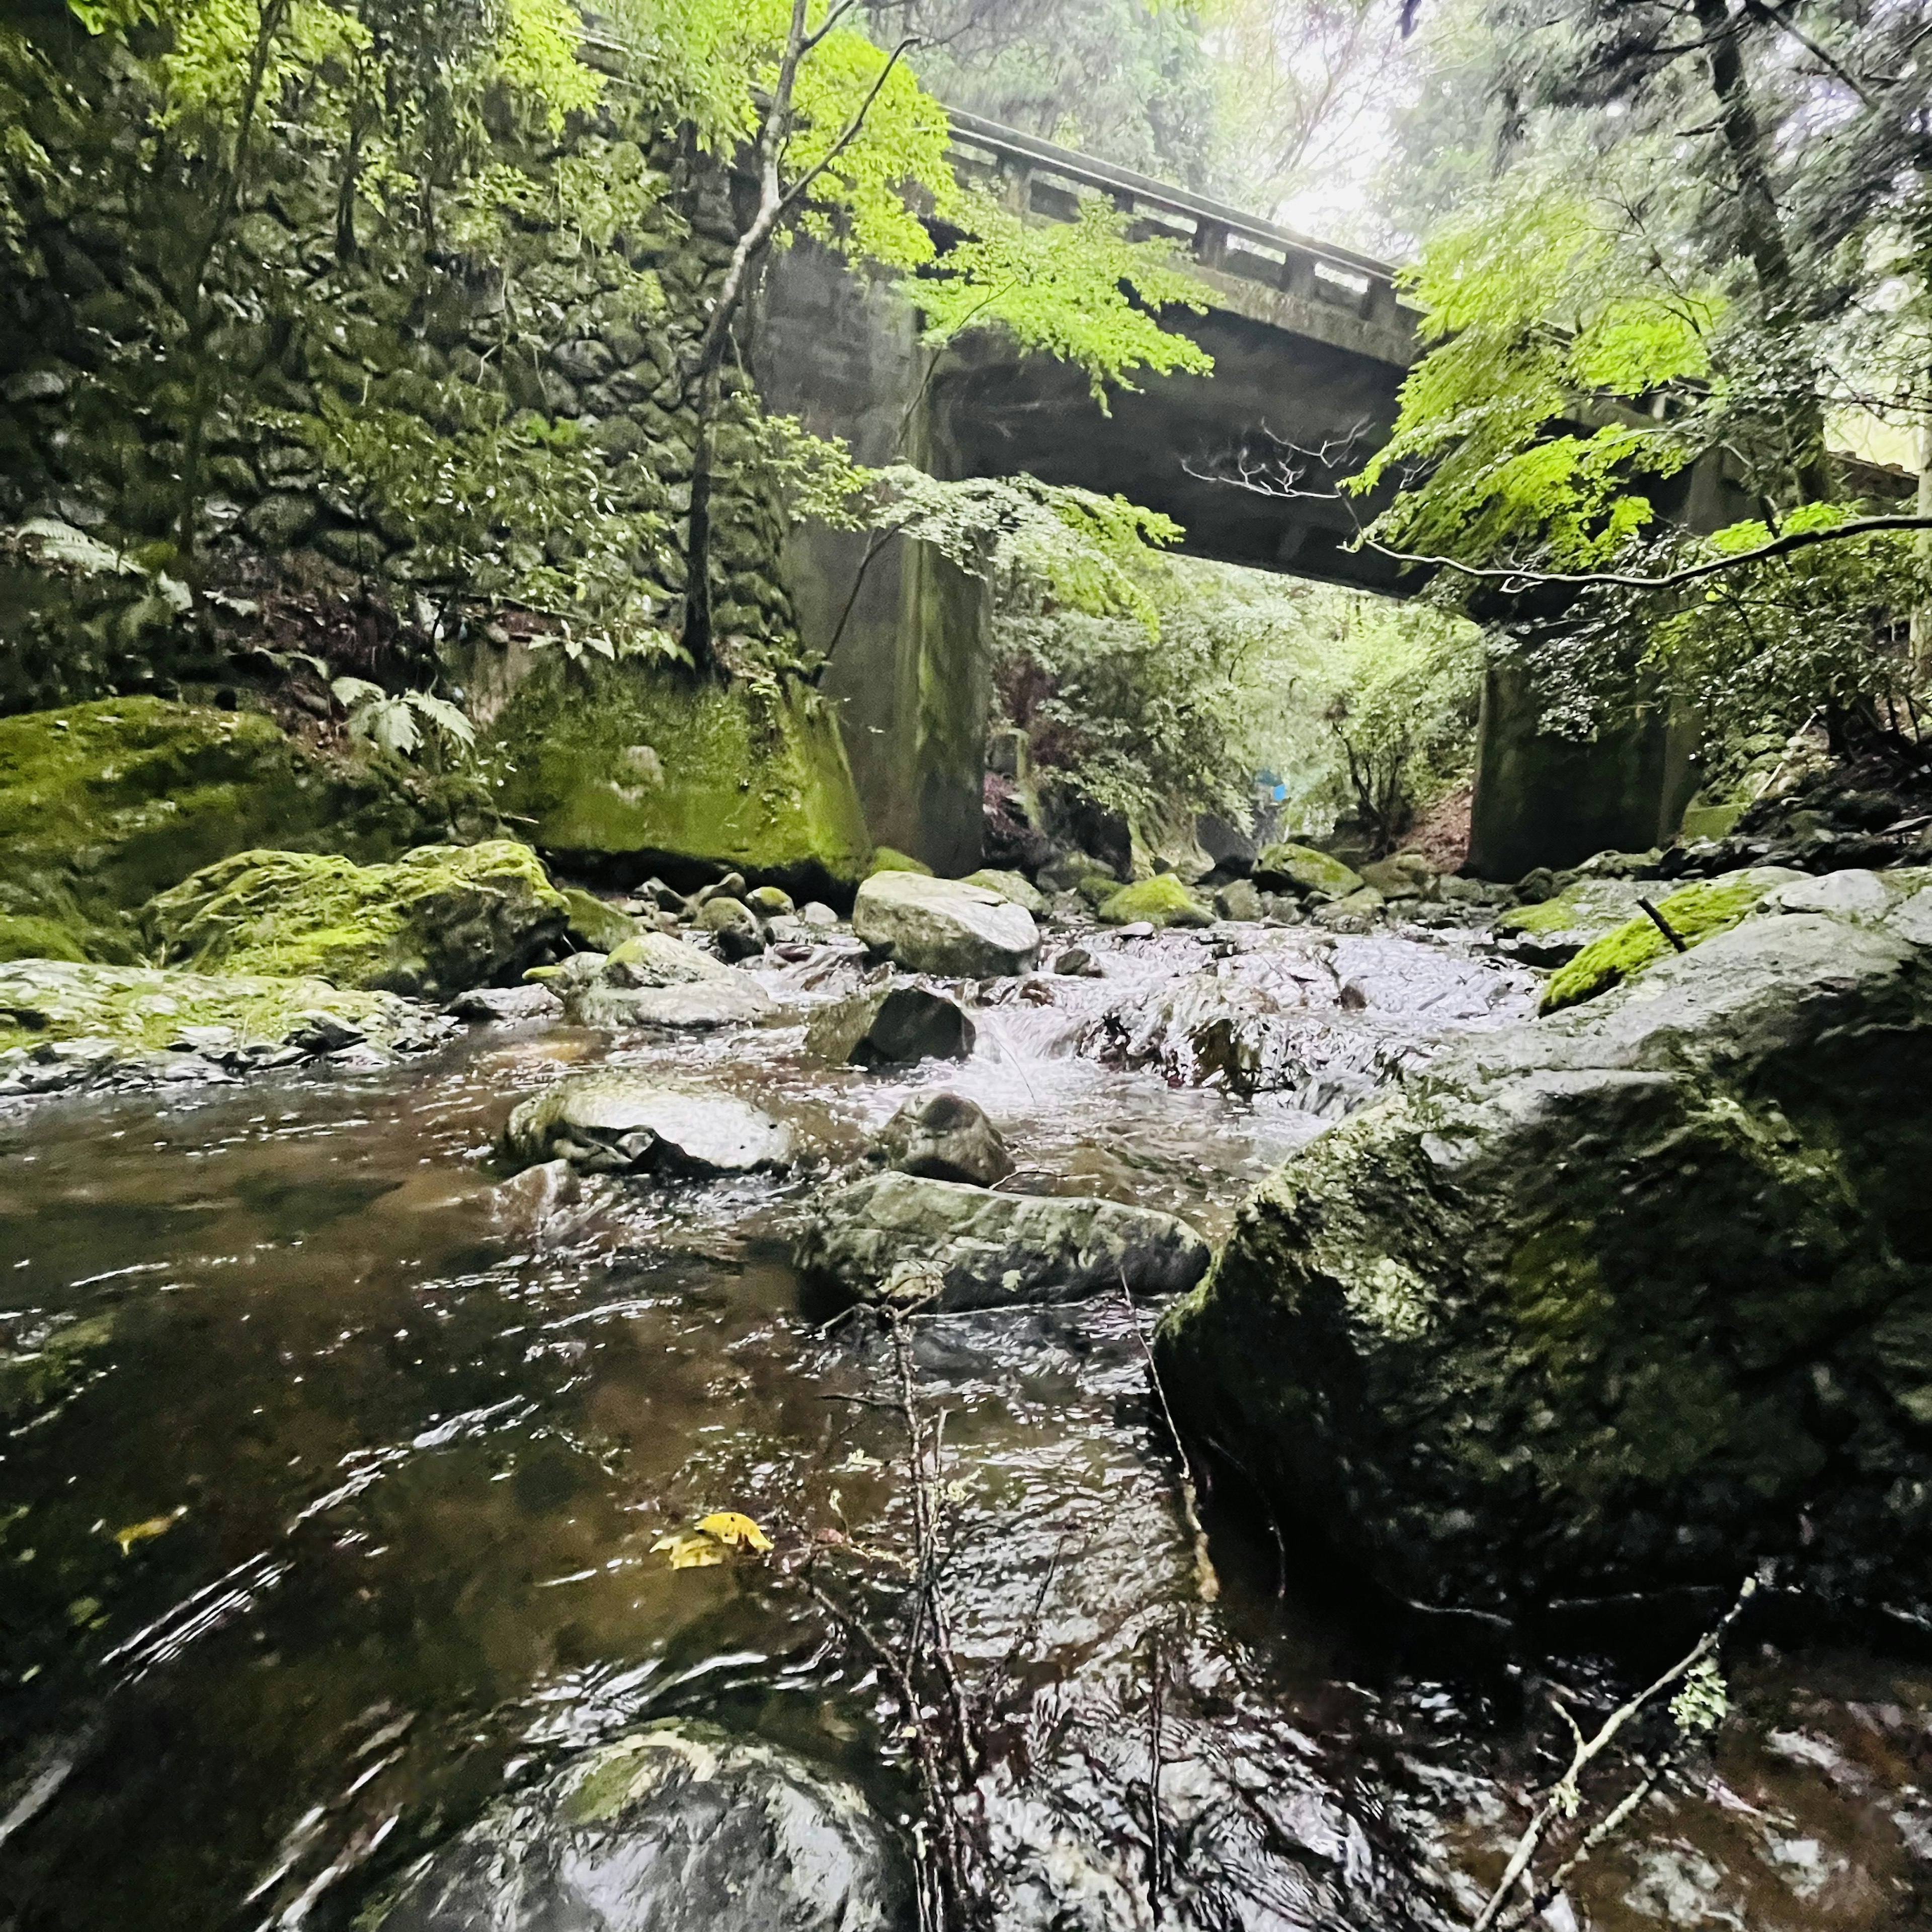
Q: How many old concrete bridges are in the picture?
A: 1